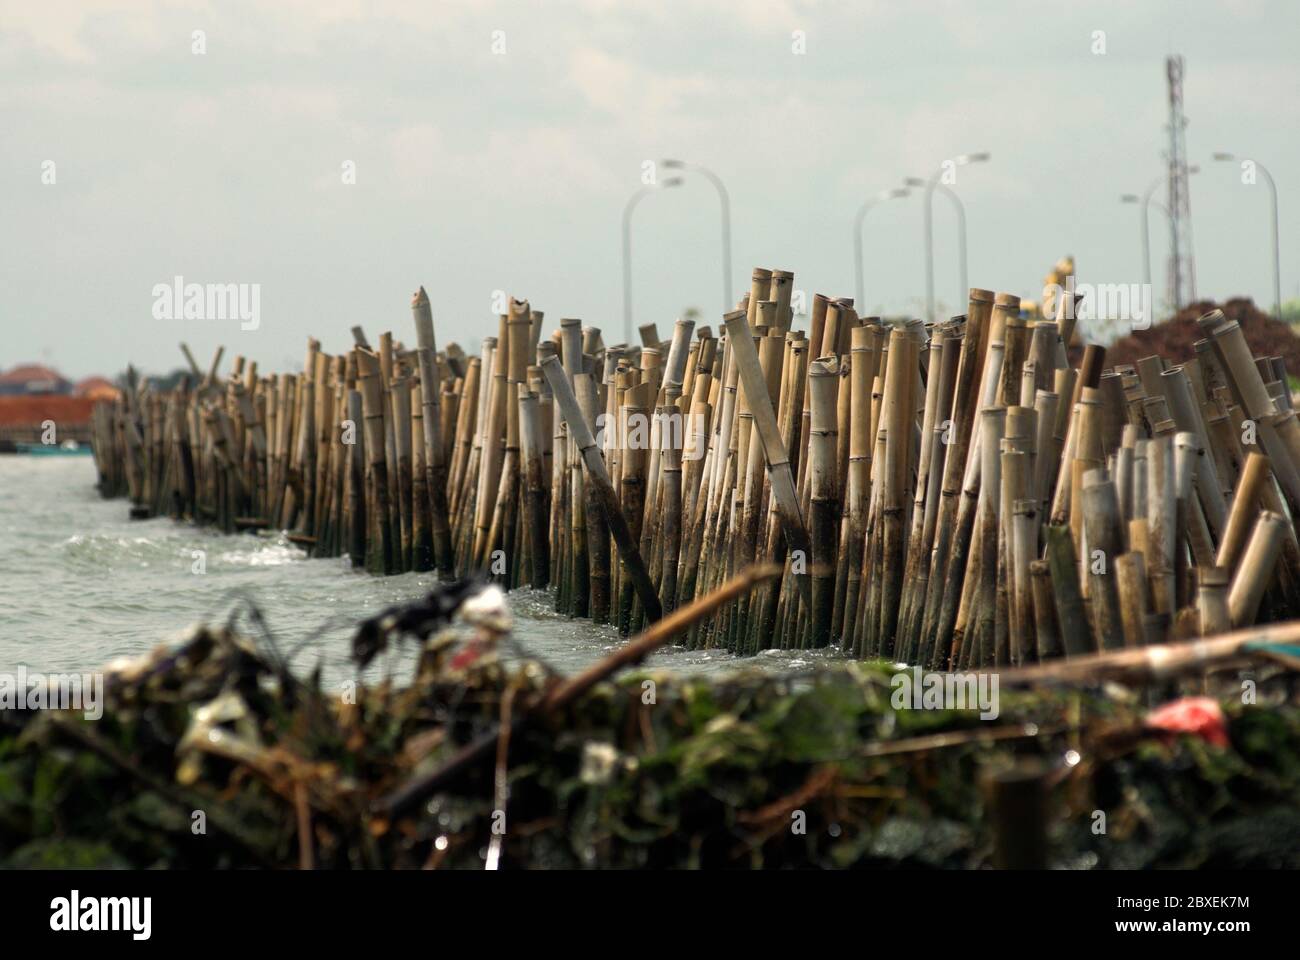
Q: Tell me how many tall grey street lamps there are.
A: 8